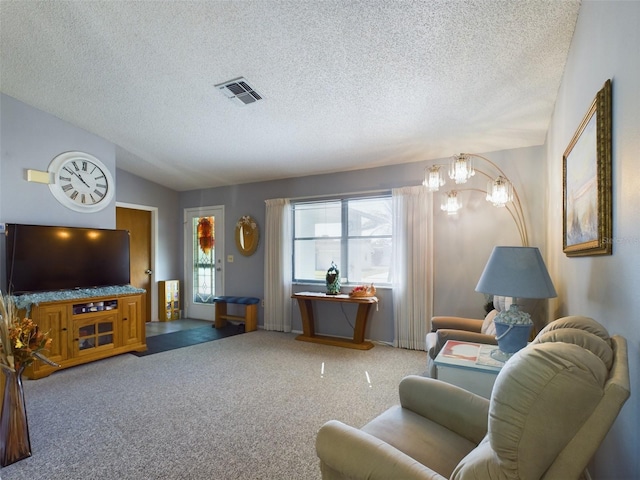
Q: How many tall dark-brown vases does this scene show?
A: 1